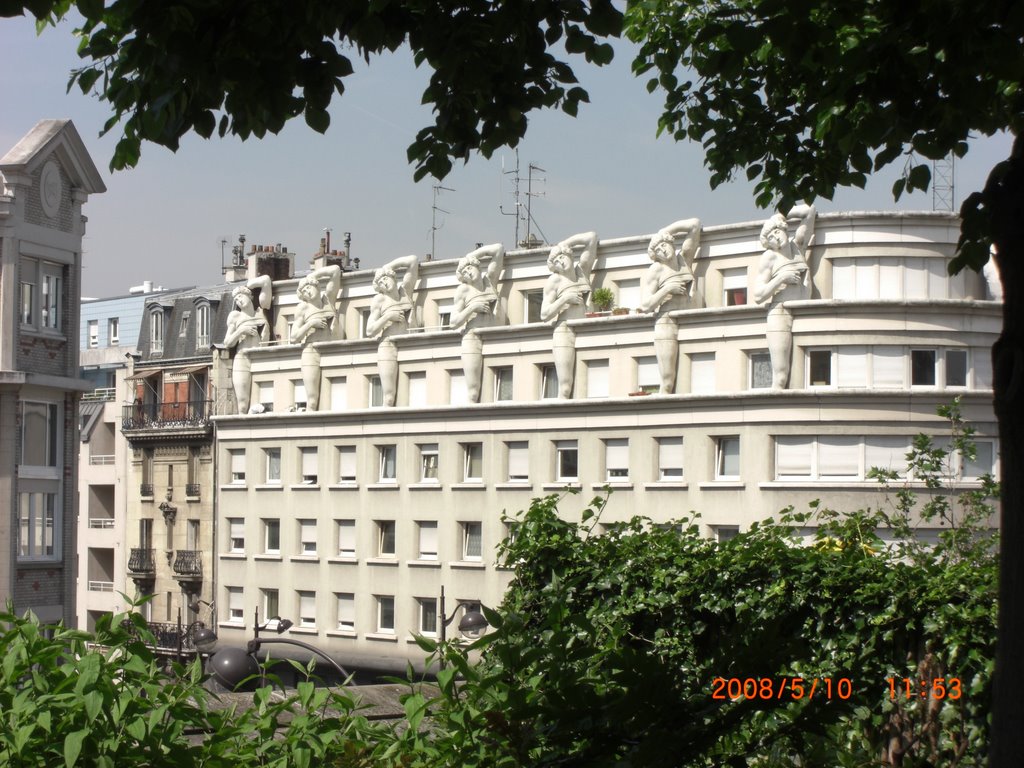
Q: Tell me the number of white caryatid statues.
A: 7